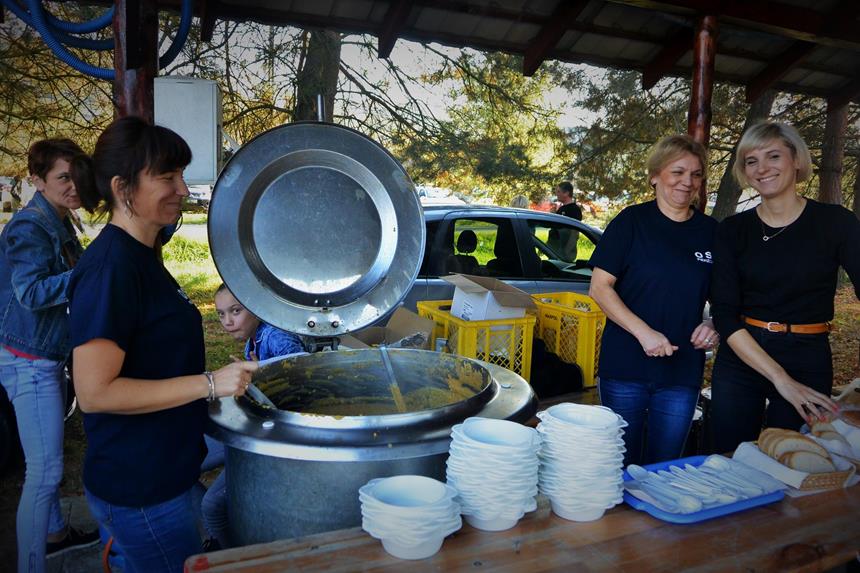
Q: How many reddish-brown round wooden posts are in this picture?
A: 2